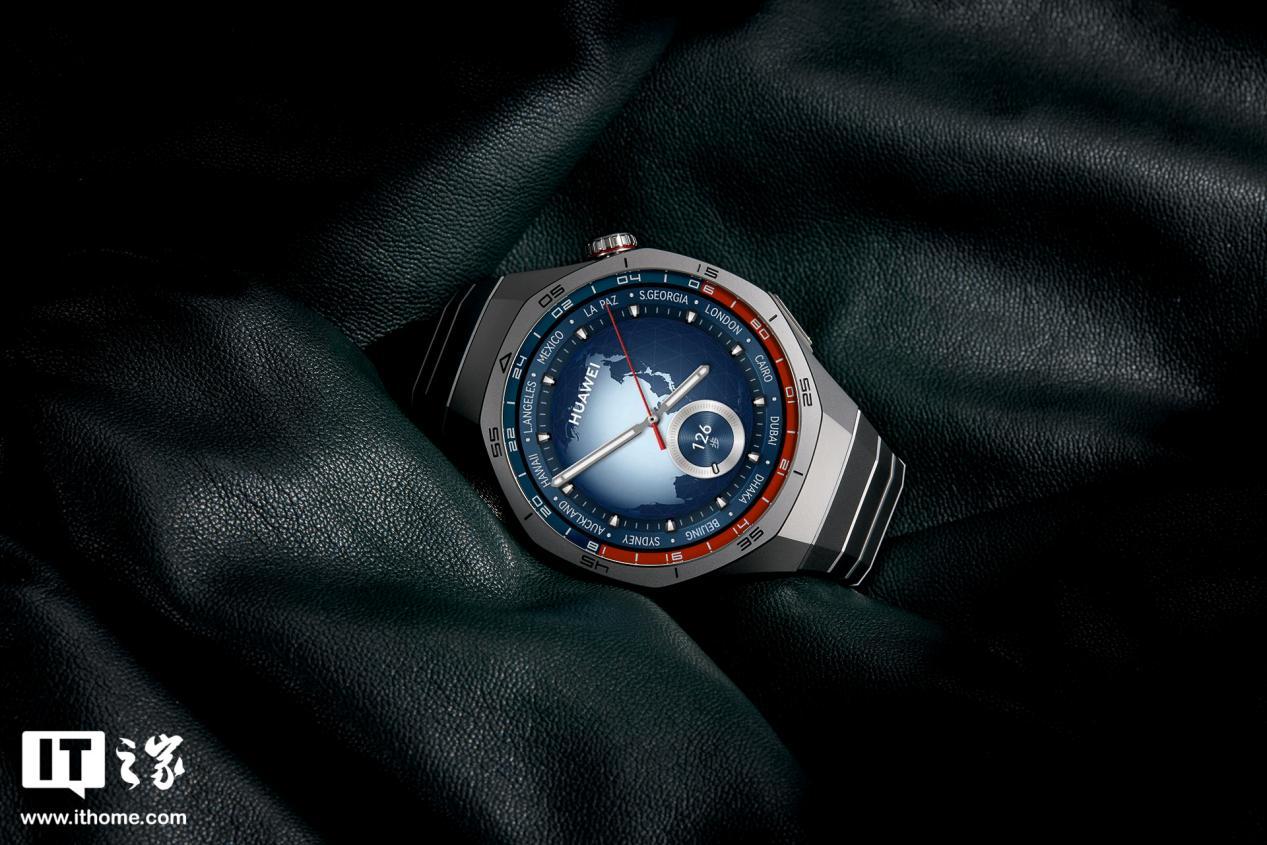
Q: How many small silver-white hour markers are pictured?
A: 12